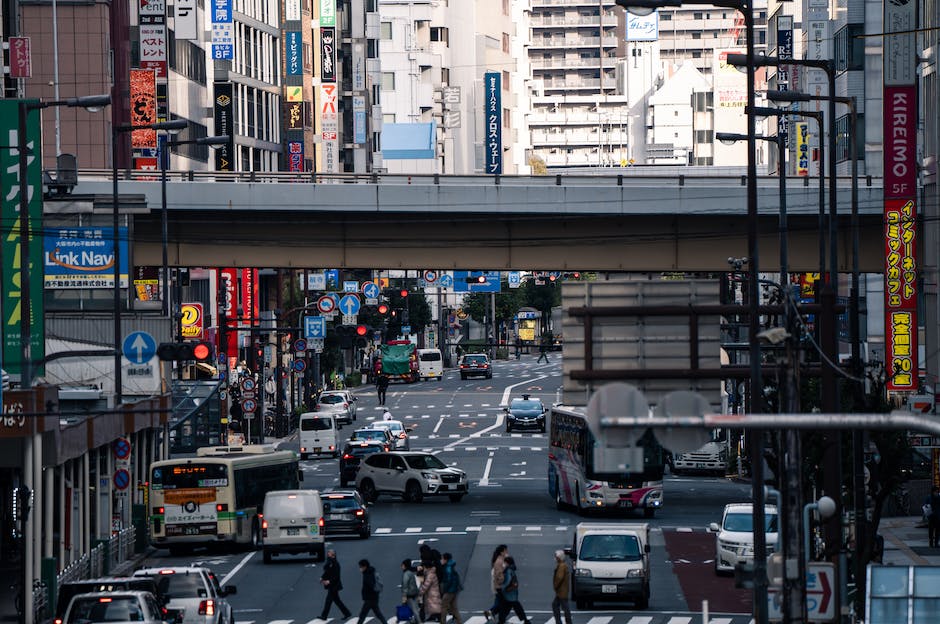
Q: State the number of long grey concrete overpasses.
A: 1